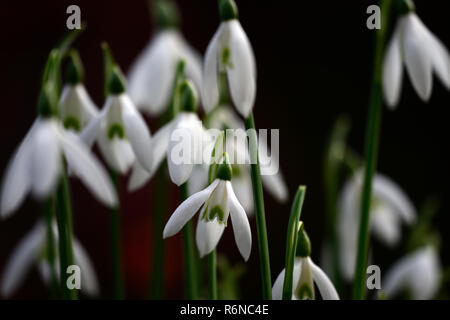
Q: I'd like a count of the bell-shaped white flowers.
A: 13